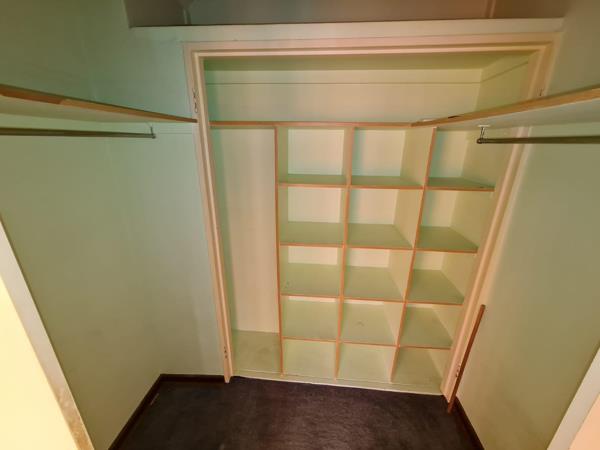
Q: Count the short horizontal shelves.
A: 12